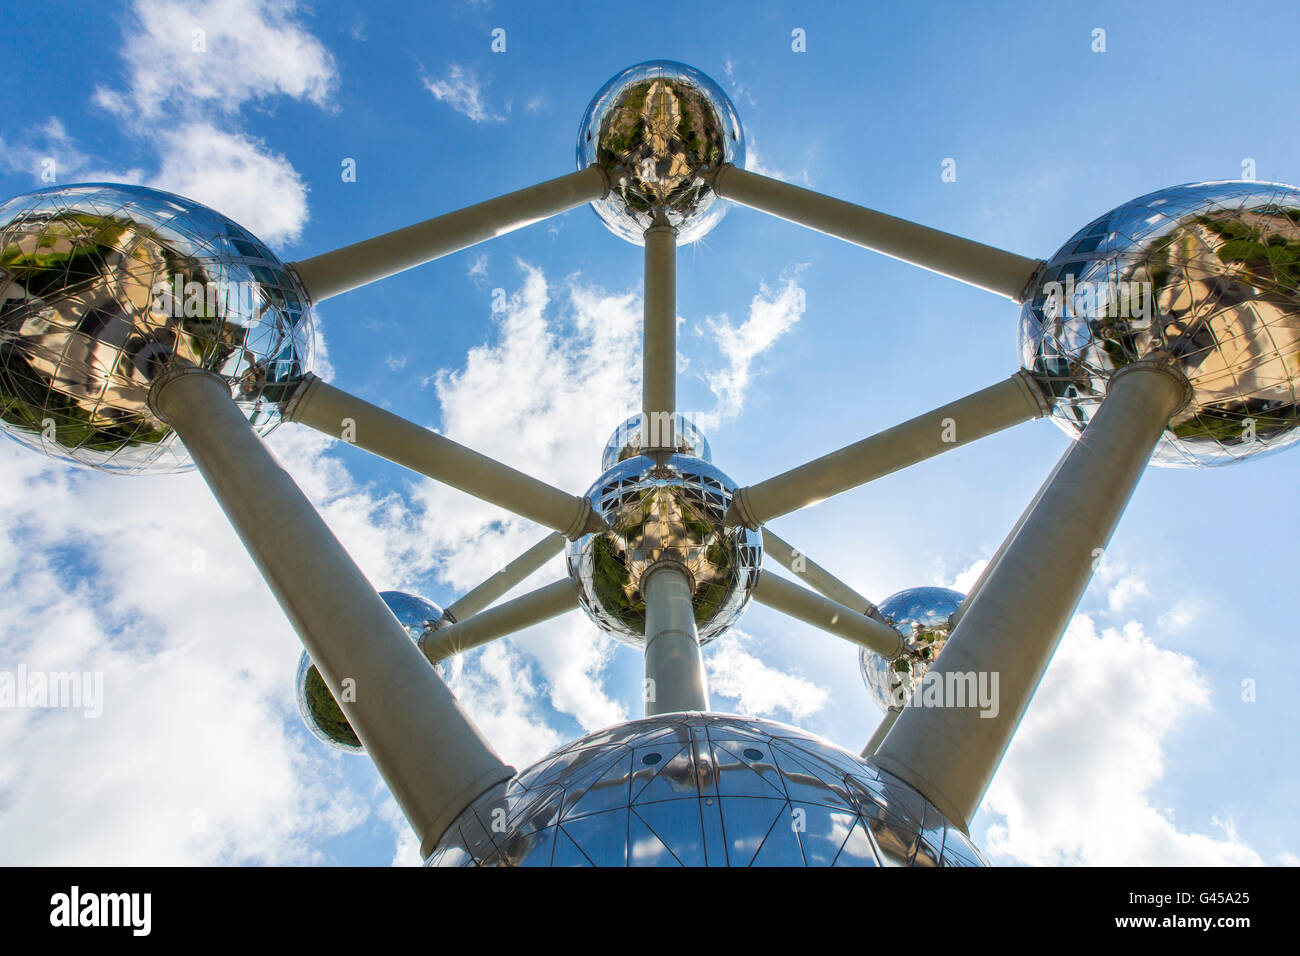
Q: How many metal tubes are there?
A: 14